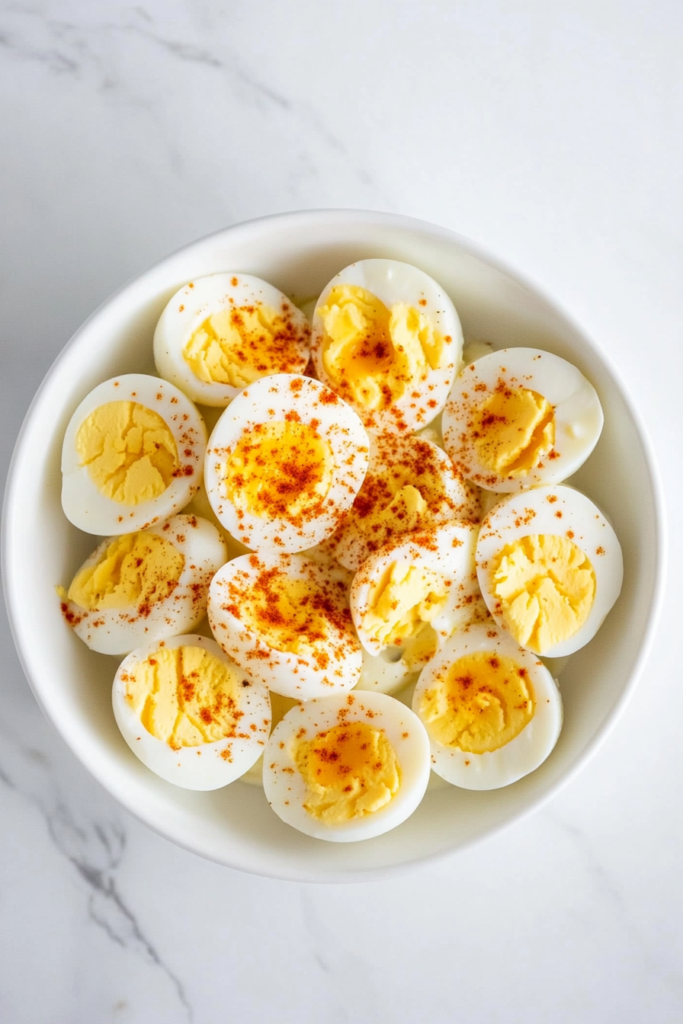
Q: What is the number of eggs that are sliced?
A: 13